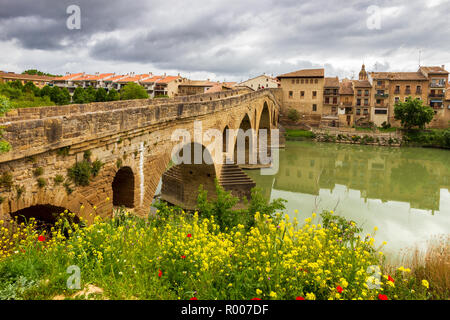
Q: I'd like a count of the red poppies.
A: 10